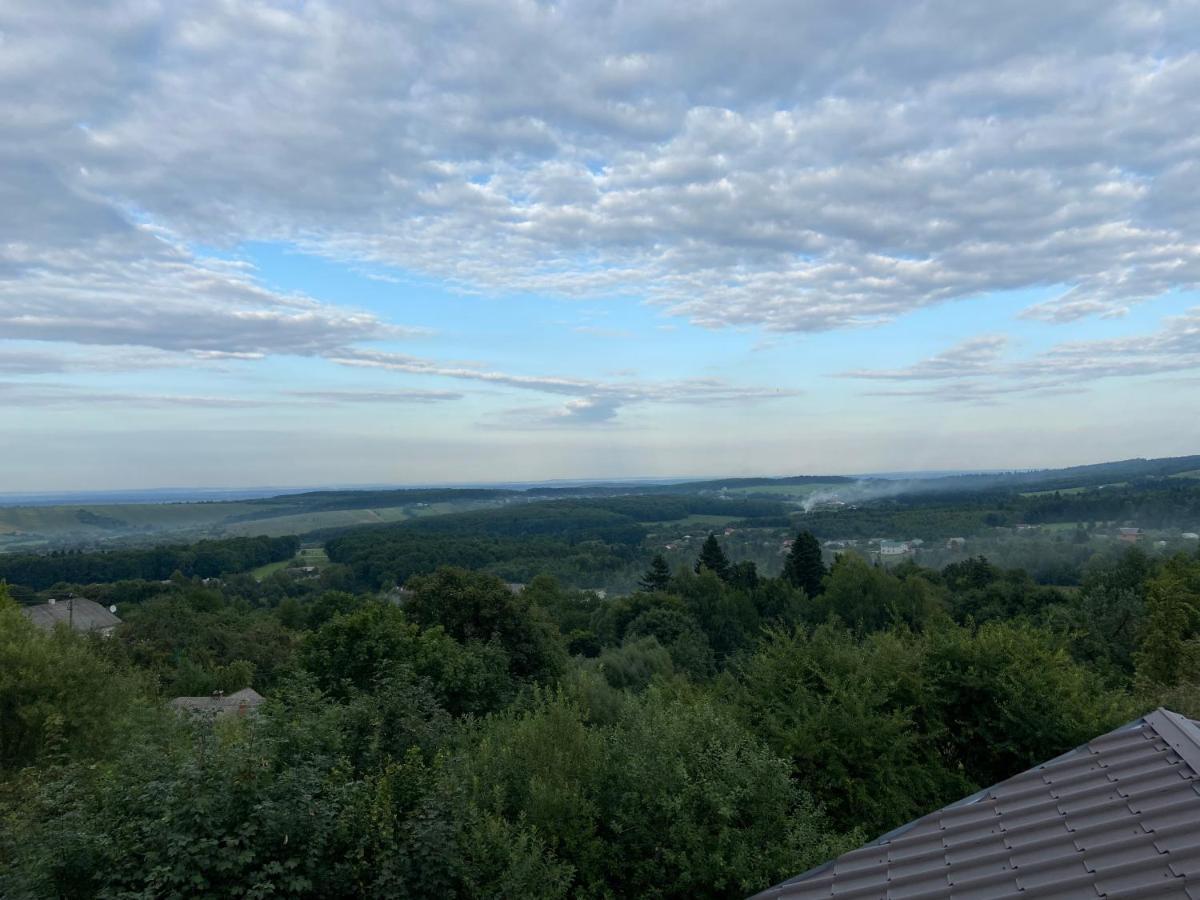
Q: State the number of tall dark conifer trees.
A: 3